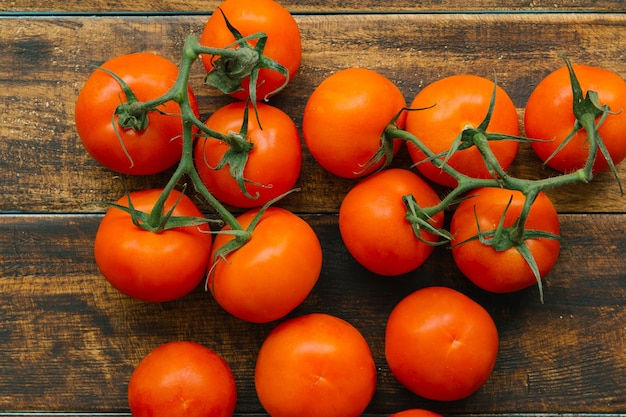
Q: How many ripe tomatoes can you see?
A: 14